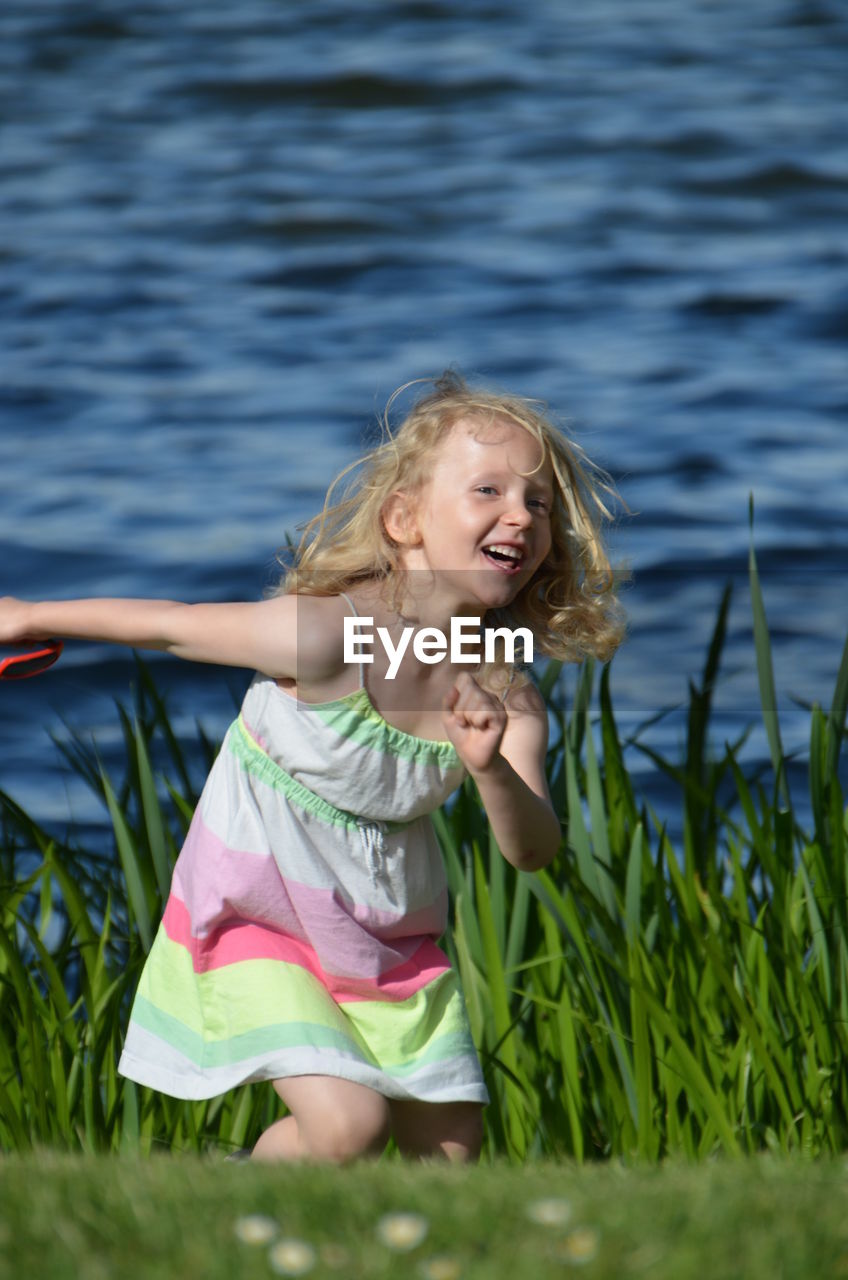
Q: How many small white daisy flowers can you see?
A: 6